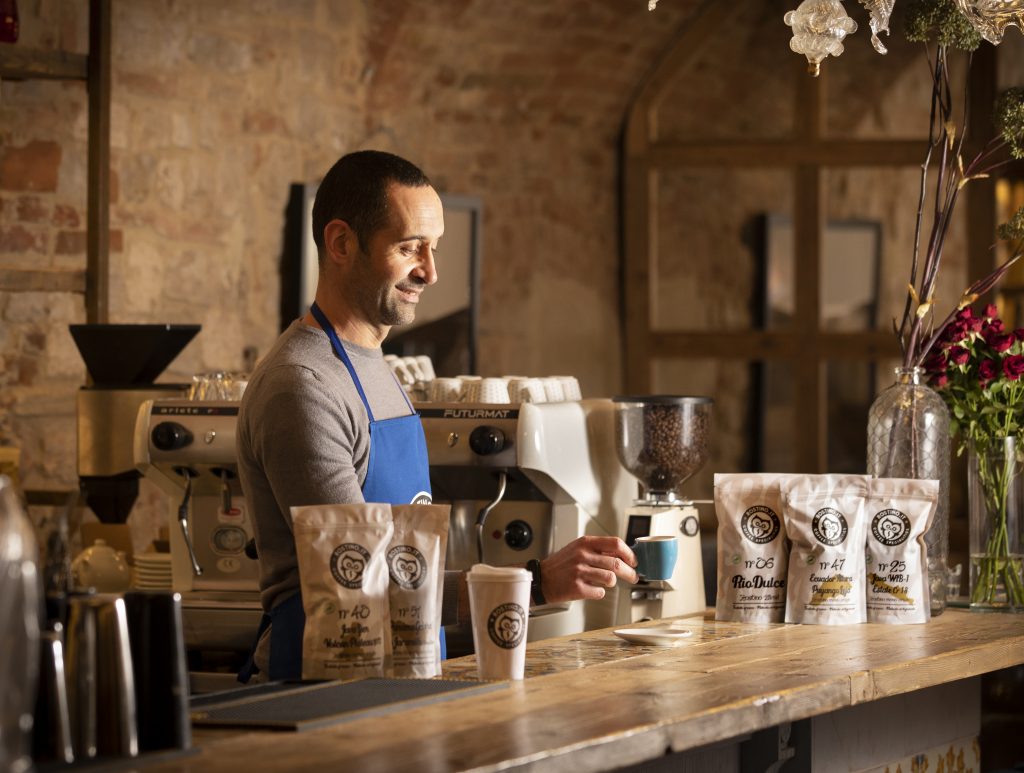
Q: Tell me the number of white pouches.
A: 5